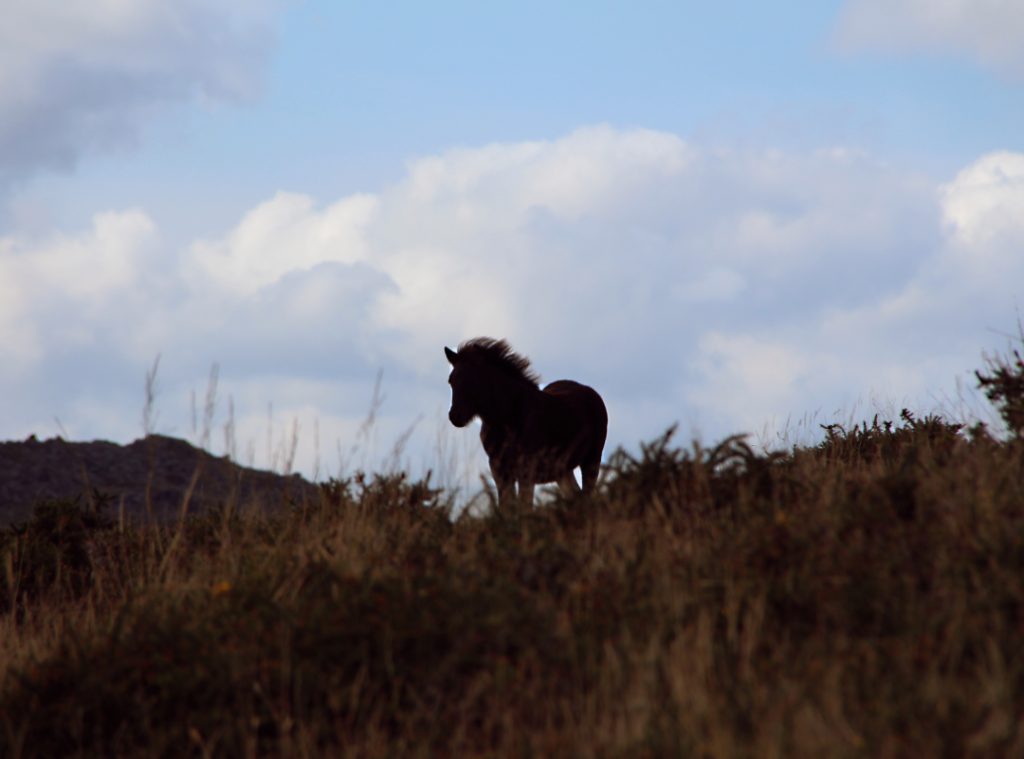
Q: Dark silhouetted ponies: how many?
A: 1